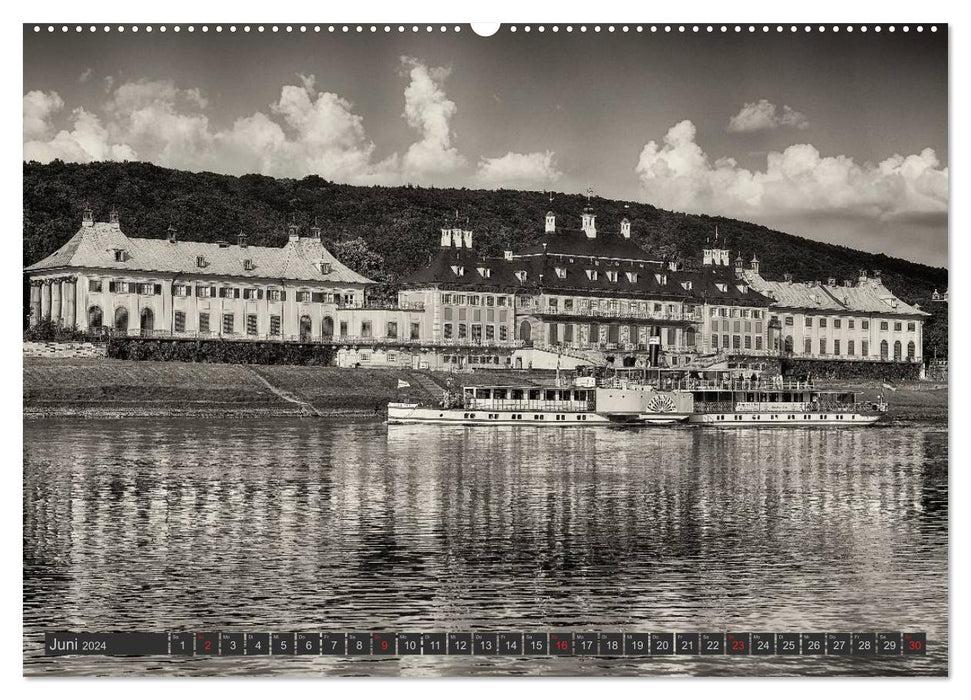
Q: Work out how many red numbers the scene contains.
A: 5